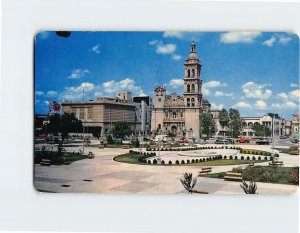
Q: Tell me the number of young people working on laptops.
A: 0